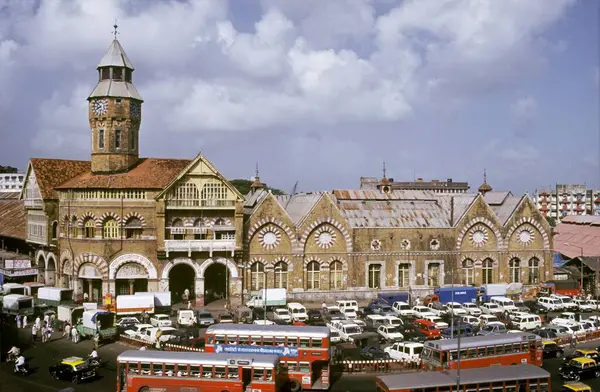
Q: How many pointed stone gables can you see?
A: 4